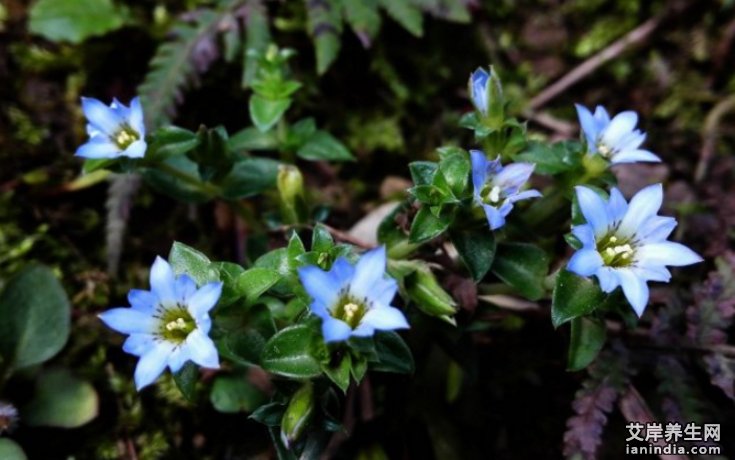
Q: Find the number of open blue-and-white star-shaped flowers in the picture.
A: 6